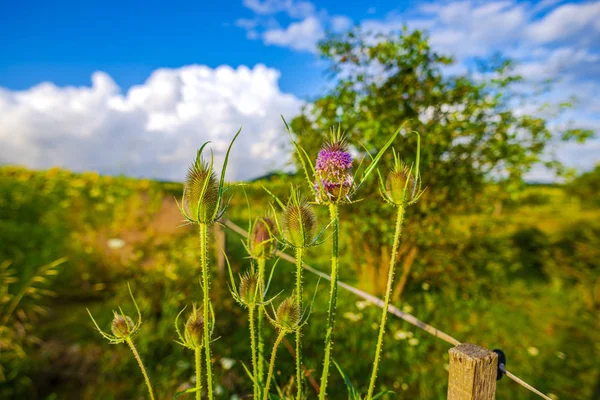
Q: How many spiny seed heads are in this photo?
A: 9